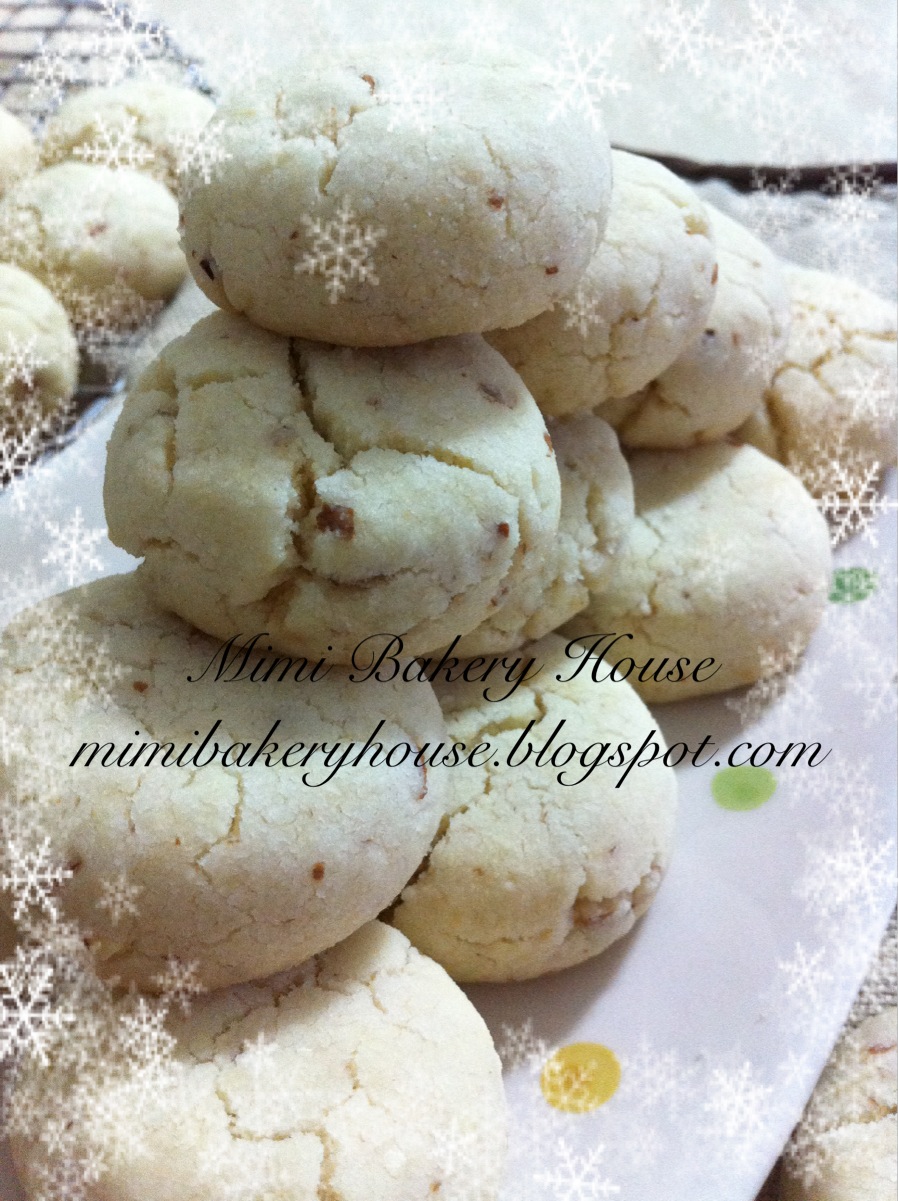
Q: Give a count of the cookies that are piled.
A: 10